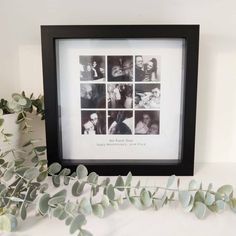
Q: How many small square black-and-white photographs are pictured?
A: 9